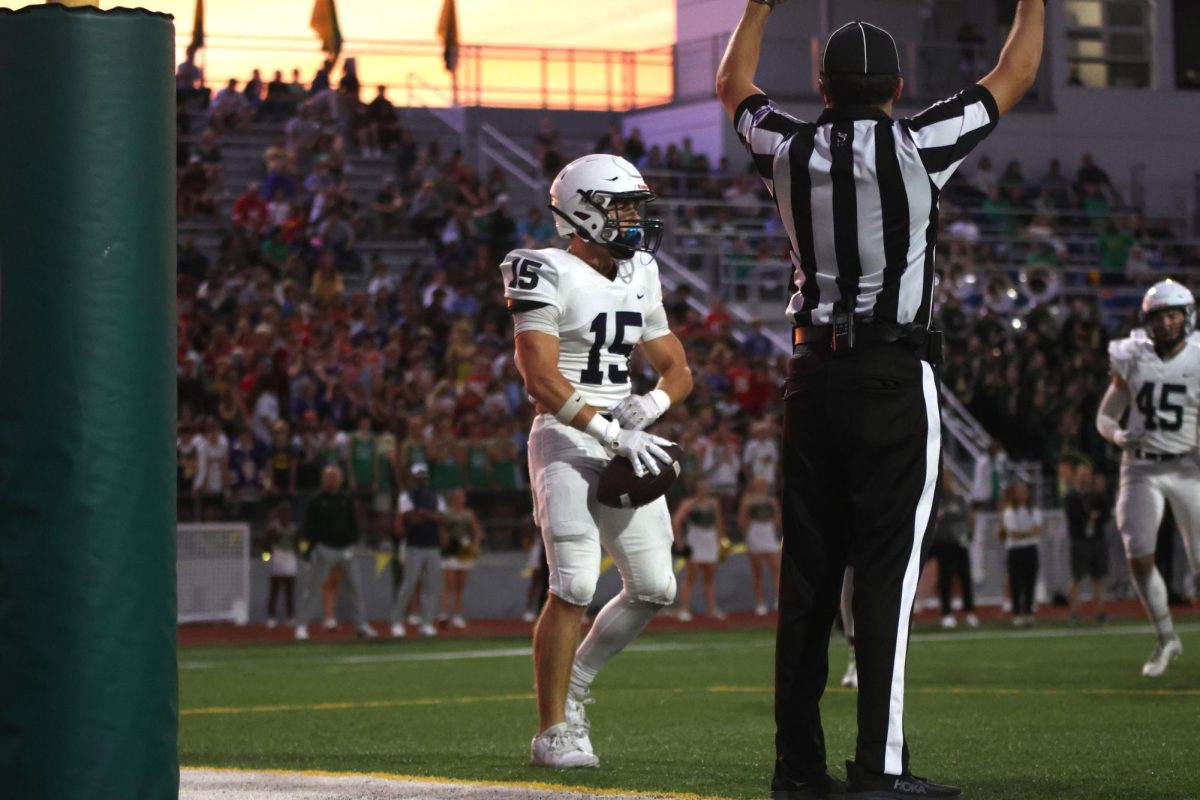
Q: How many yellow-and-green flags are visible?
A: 3